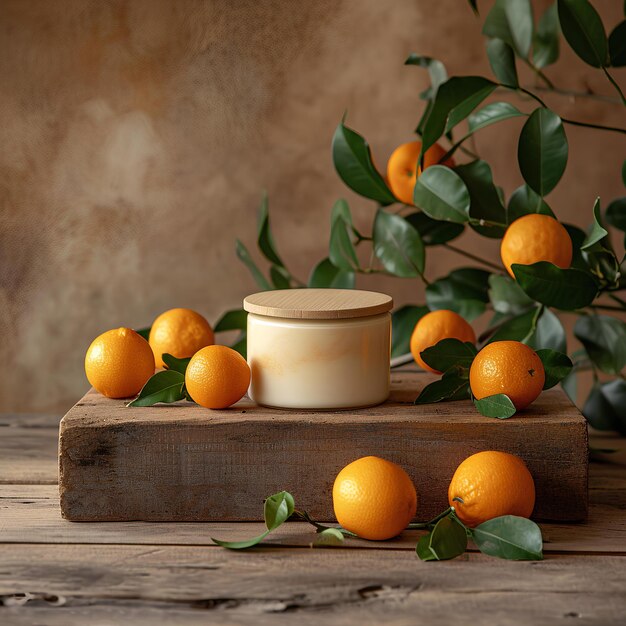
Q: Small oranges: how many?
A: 9